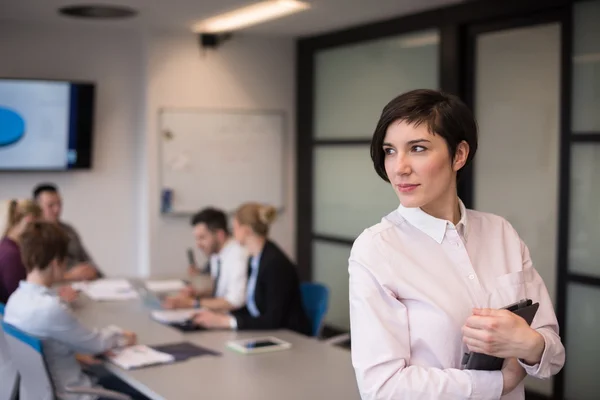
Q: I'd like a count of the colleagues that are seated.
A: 5